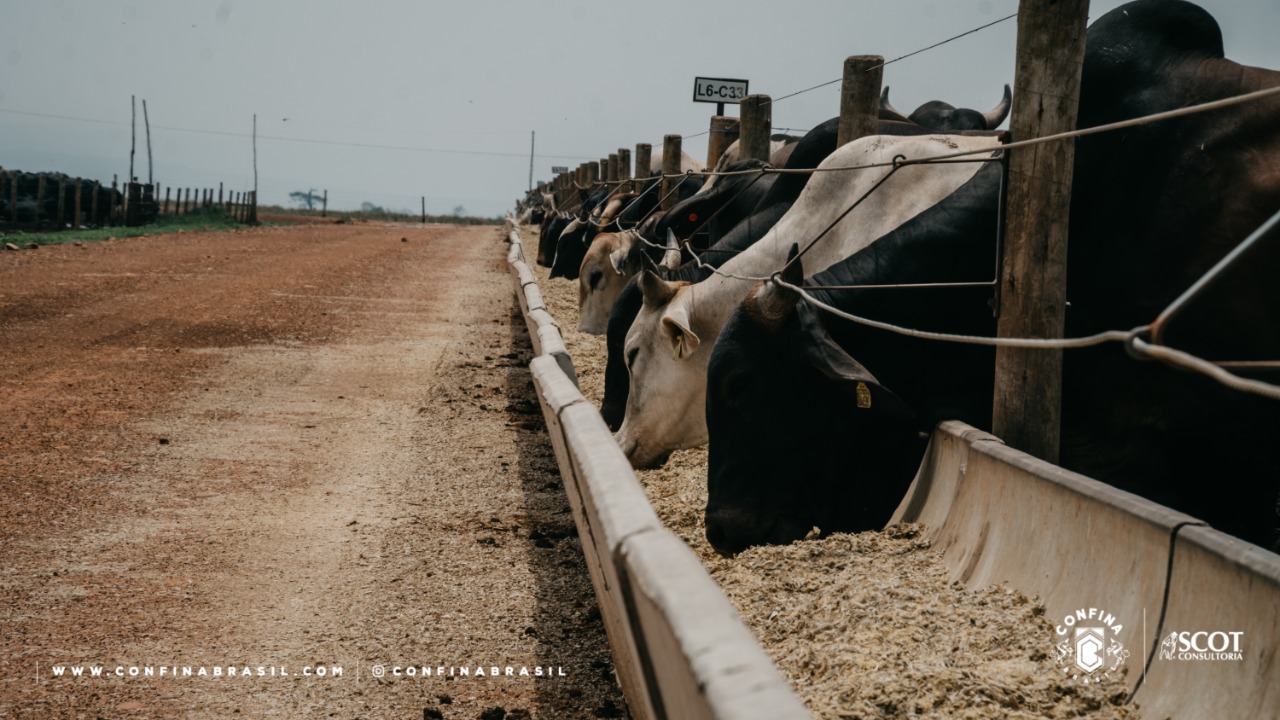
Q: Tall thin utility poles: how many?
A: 4